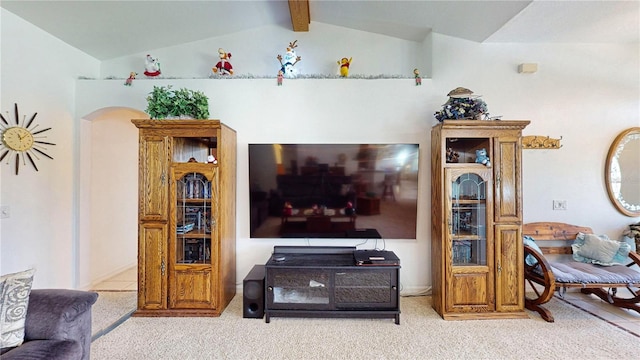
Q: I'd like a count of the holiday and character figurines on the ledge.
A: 7